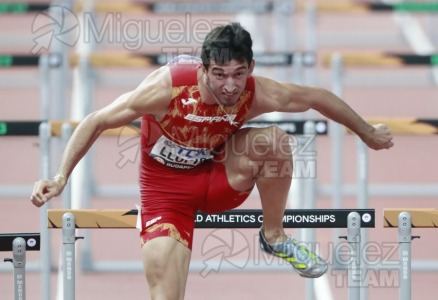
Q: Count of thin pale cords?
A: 1